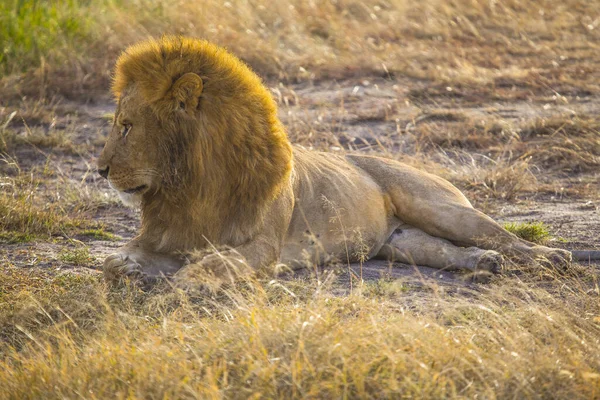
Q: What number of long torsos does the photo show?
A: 1